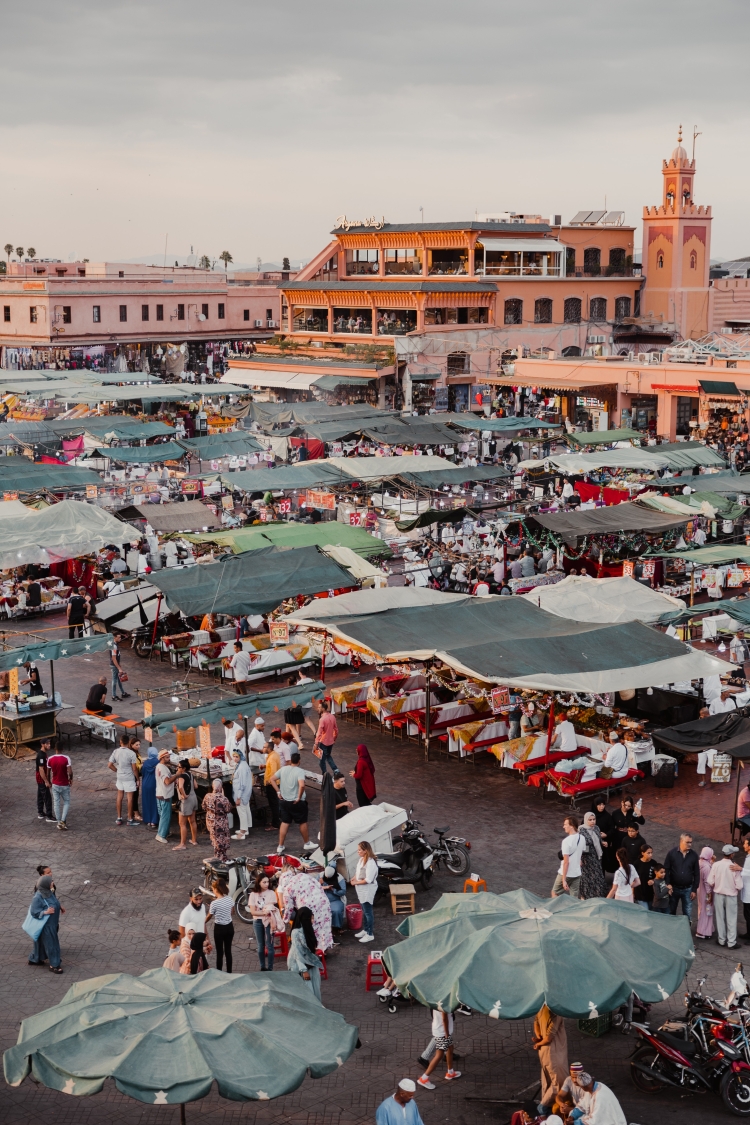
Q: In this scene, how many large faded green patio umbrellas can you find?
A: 2